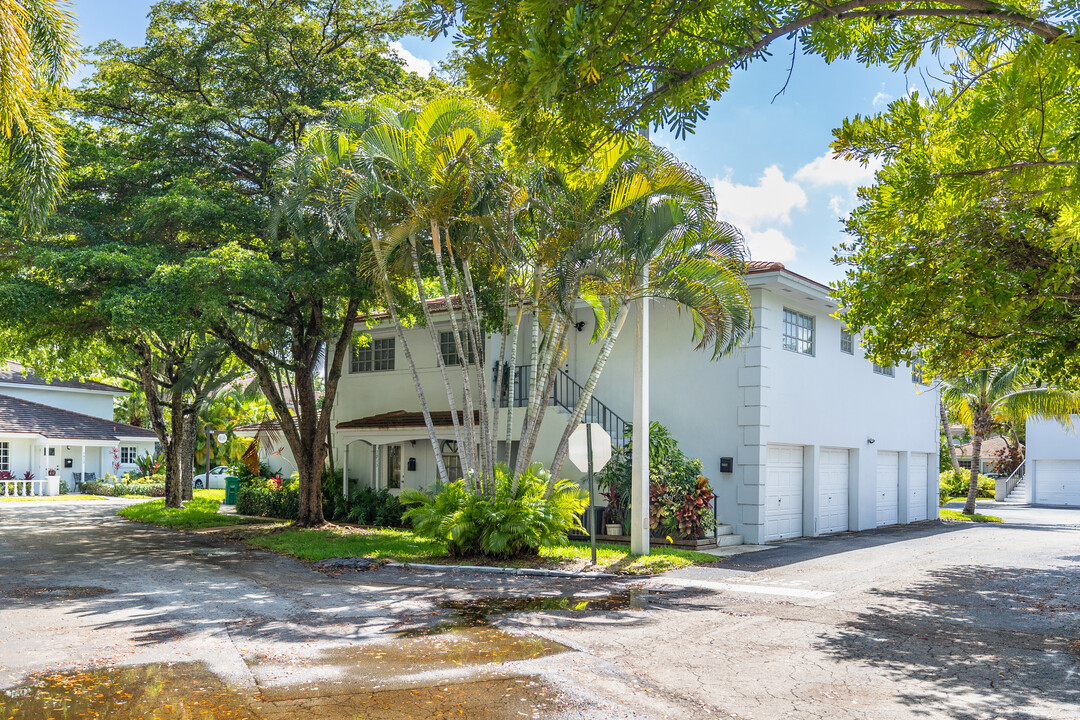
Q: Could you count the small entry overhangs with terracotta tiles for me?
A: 1